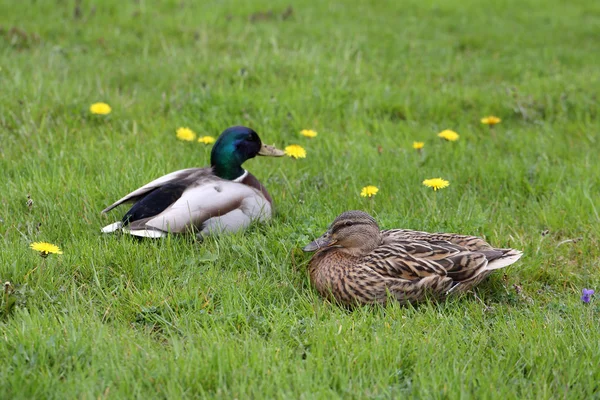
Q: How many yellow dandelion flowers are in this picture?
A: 11